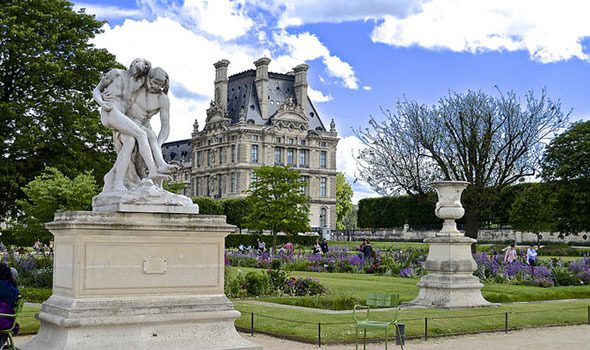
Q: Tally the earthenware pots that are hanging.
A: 0